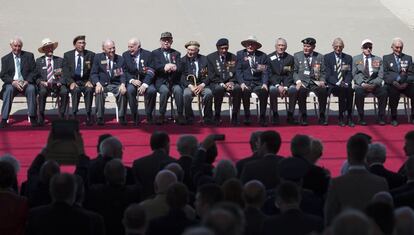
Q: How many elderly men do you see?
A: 14